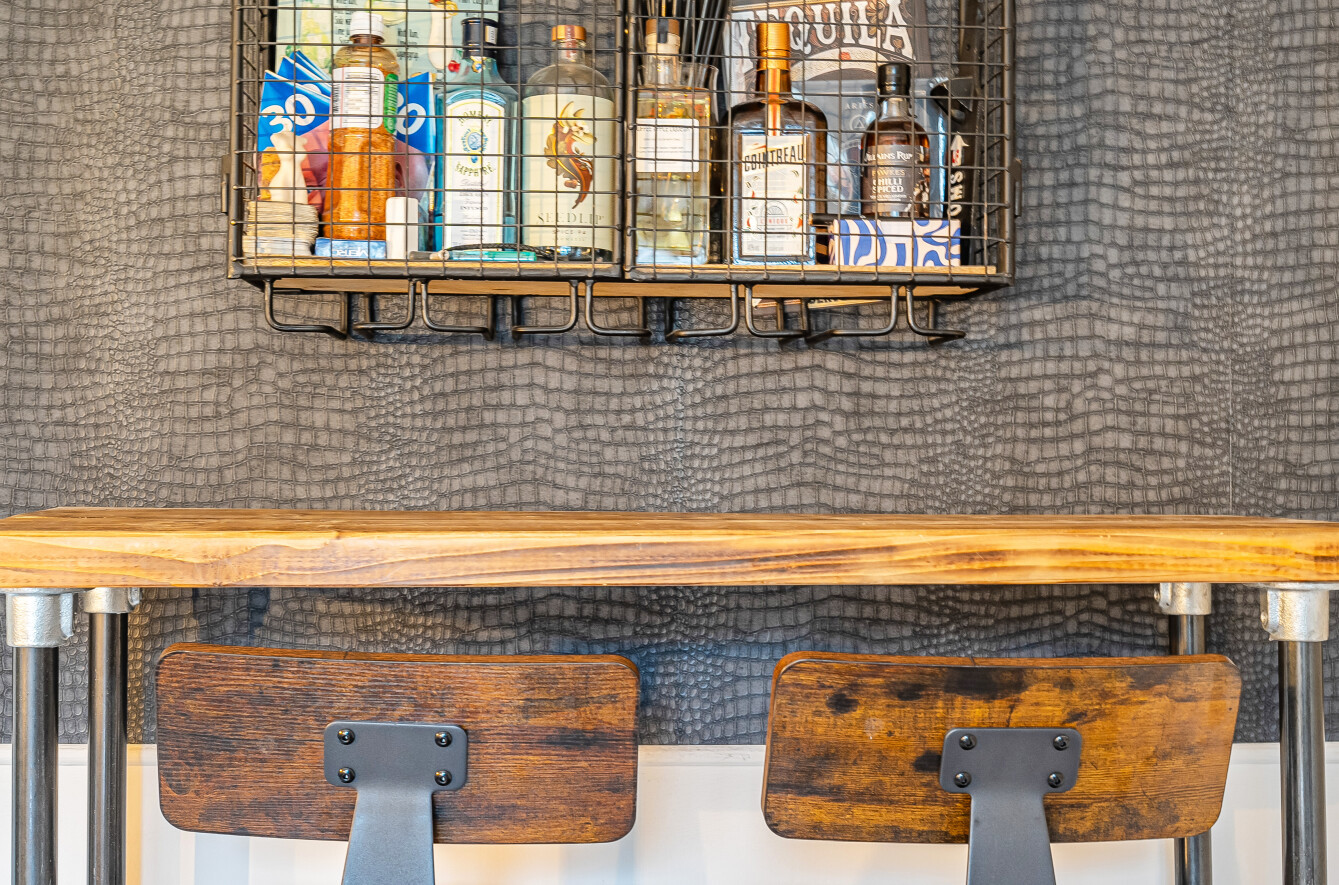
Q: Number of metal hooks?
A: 9